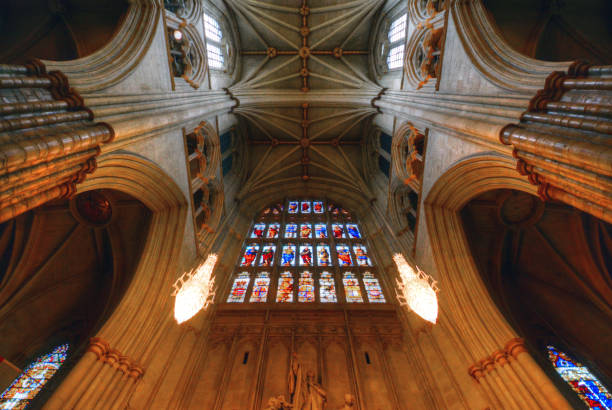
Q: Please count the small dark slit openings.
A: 2